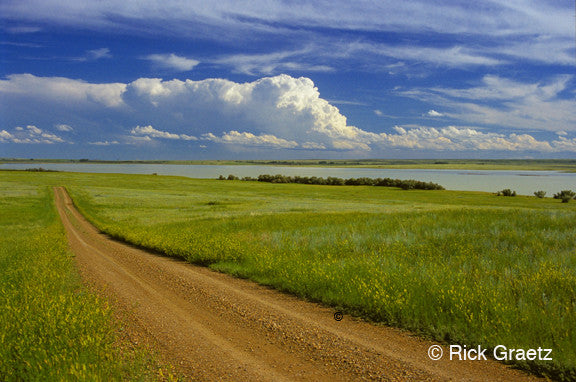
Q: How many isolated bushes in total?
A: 3